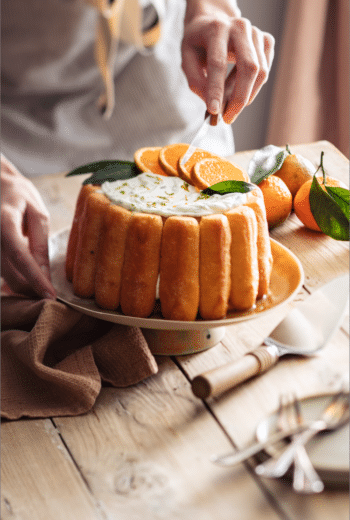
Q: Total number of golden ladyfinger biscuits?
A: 8